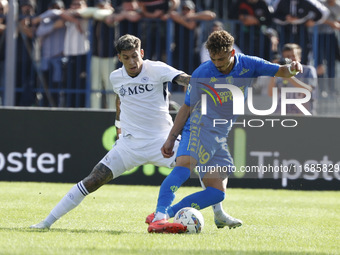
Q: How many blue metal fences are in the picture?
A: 1